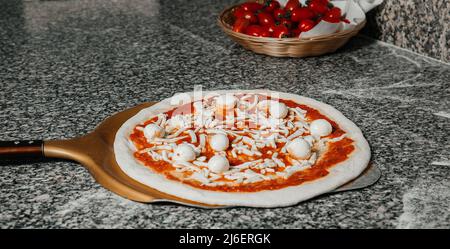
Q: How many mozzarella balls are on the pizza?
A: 8